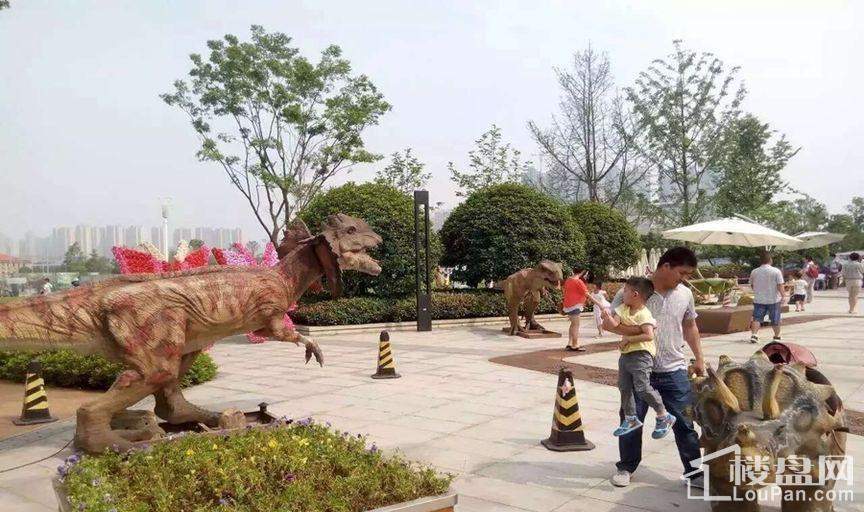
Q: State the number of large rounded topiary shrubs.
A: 3